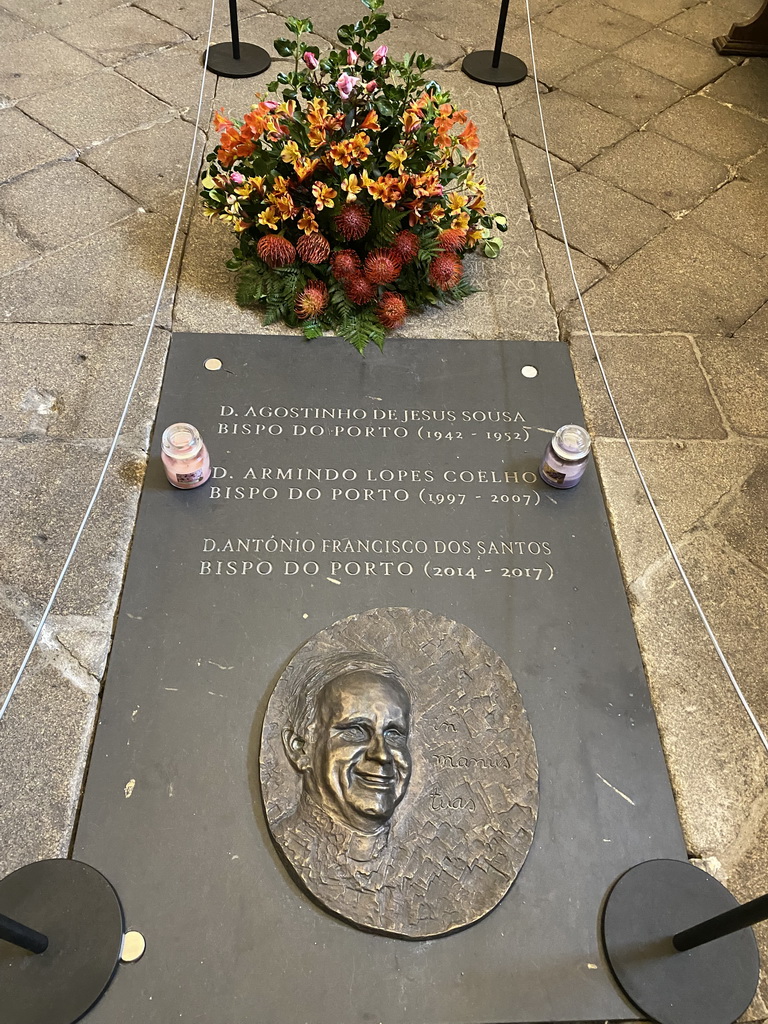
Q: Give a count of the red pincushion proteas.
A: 11